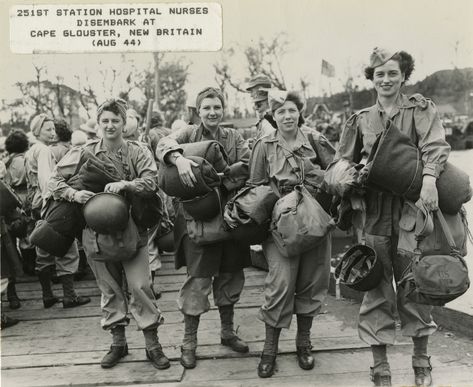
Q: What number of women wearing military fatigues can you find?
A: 4